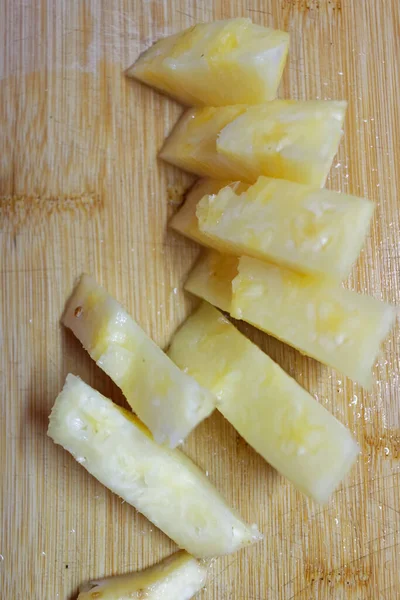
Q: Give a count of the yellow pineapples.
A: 8